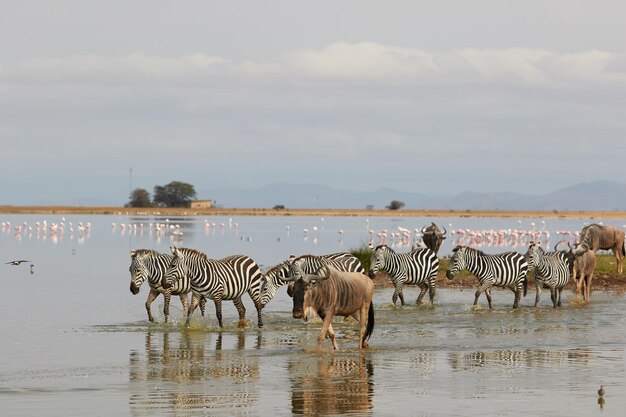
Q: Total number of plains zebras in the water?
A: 7